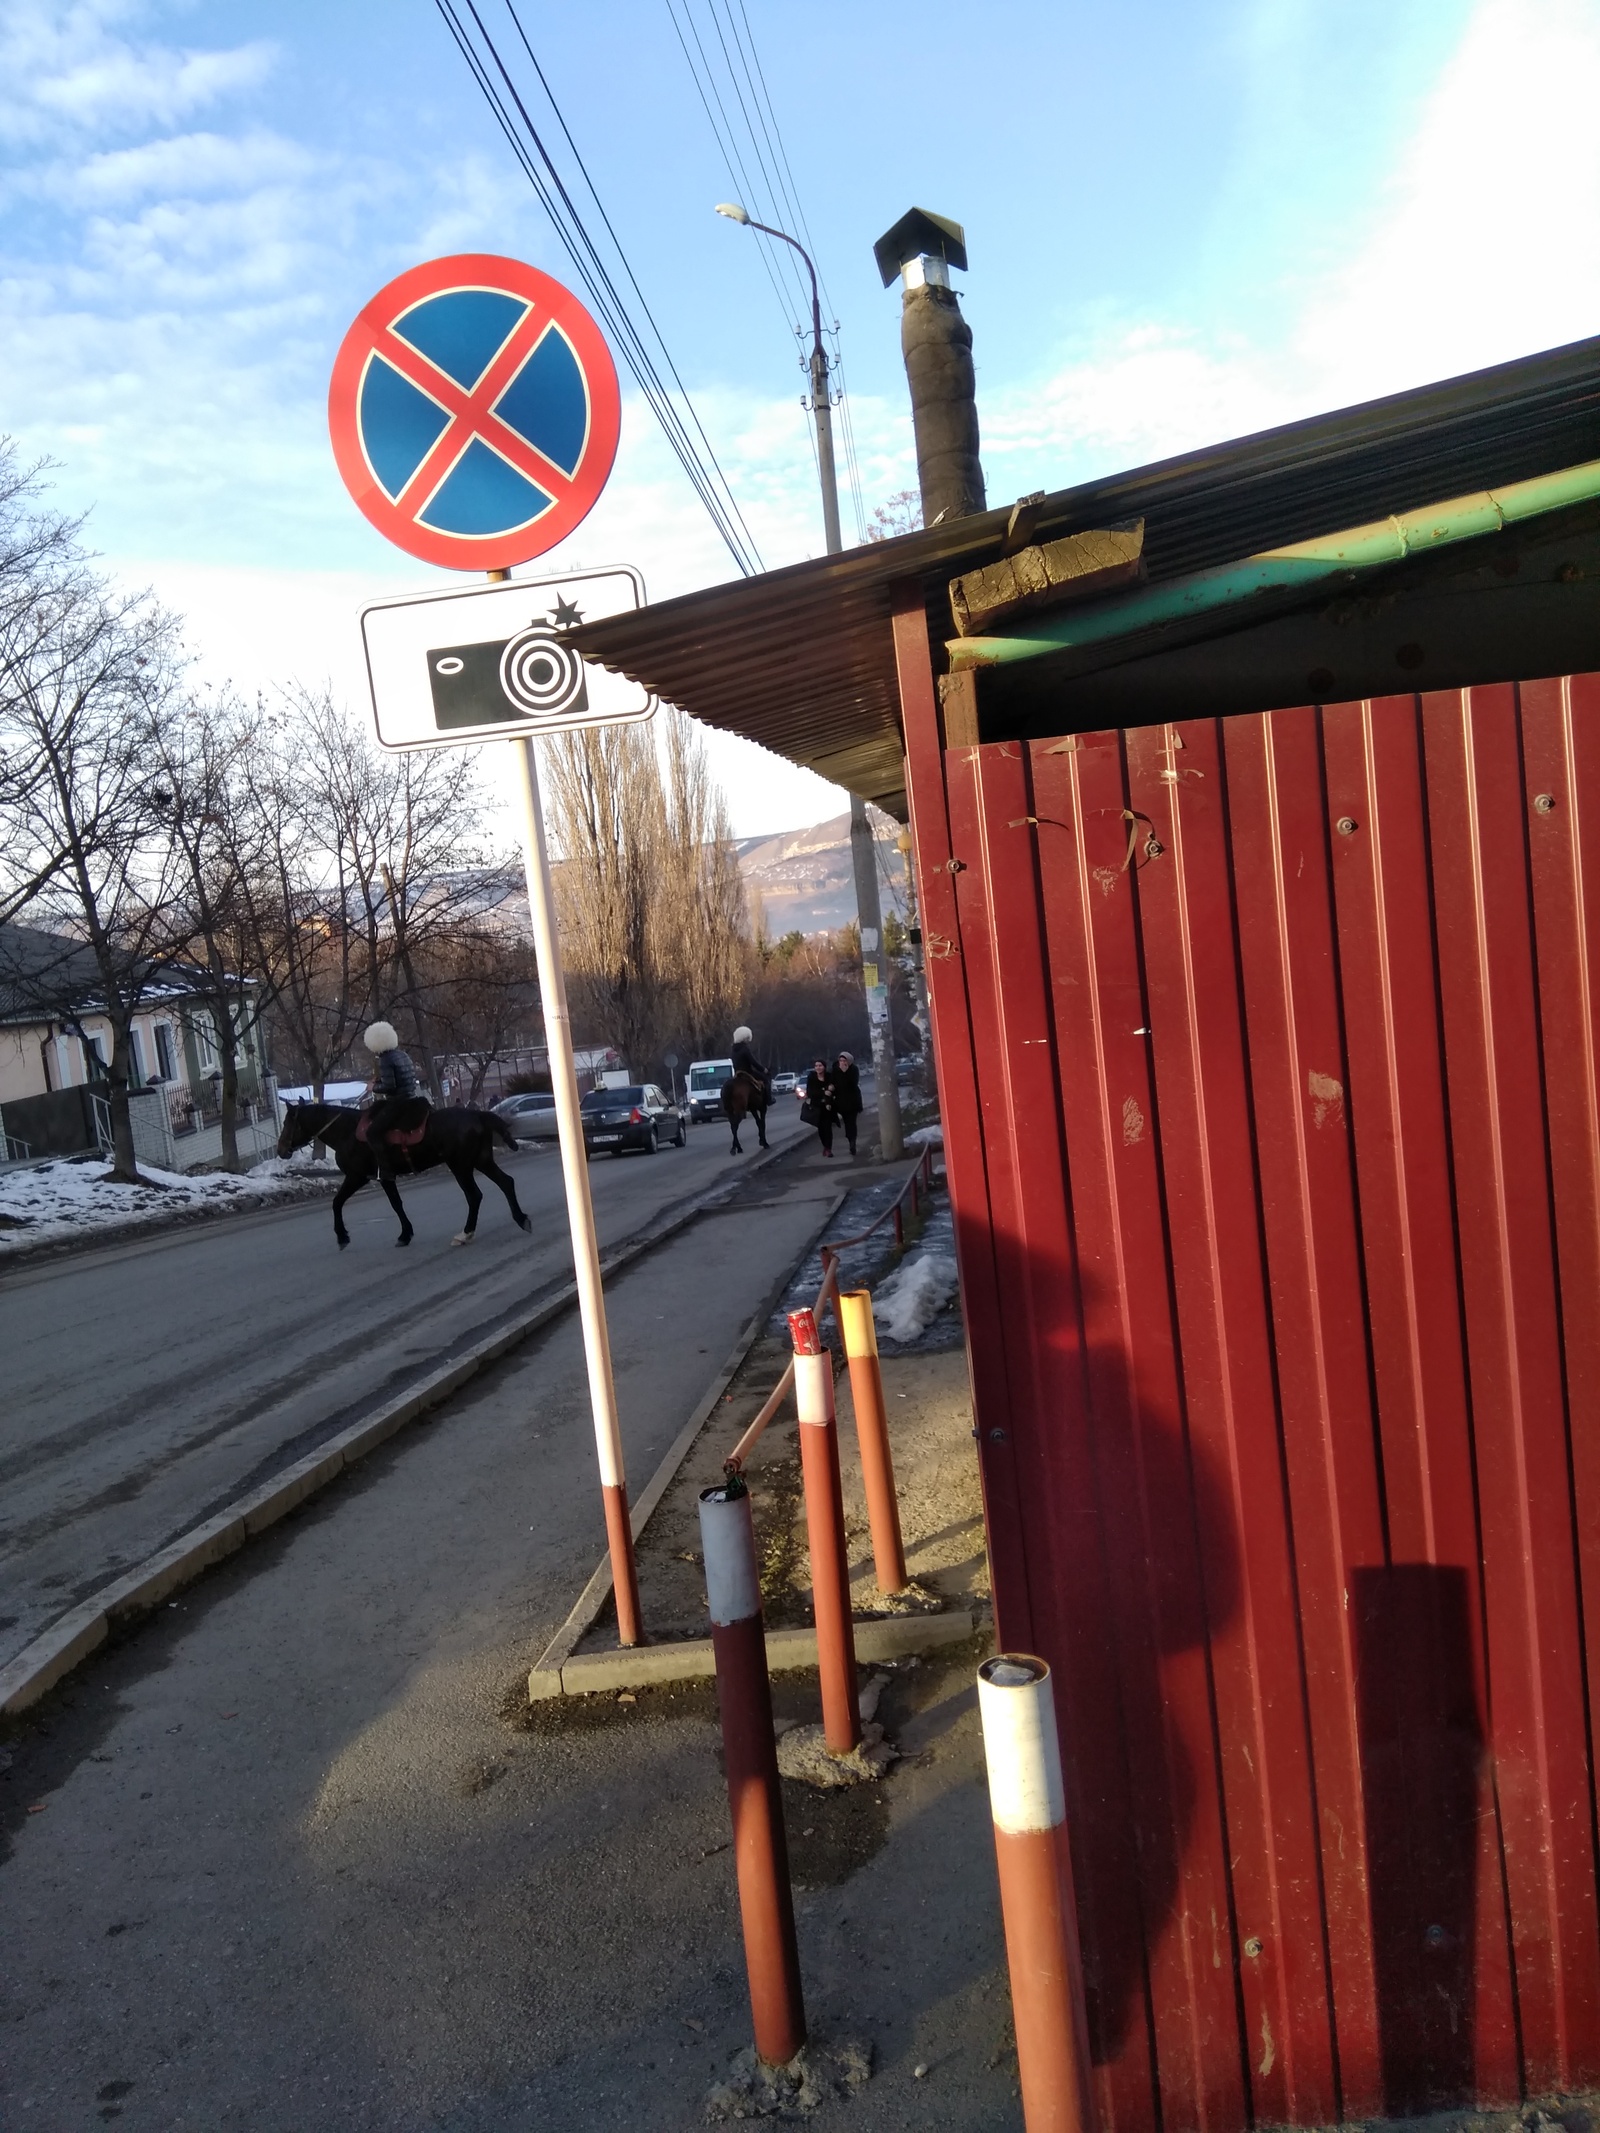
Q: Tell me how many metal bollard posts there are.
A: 4